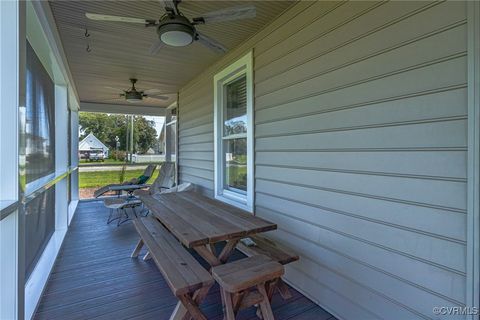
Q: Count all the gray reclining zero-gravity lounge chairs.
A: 2